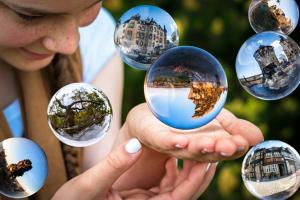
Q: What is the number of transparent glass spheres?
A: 7